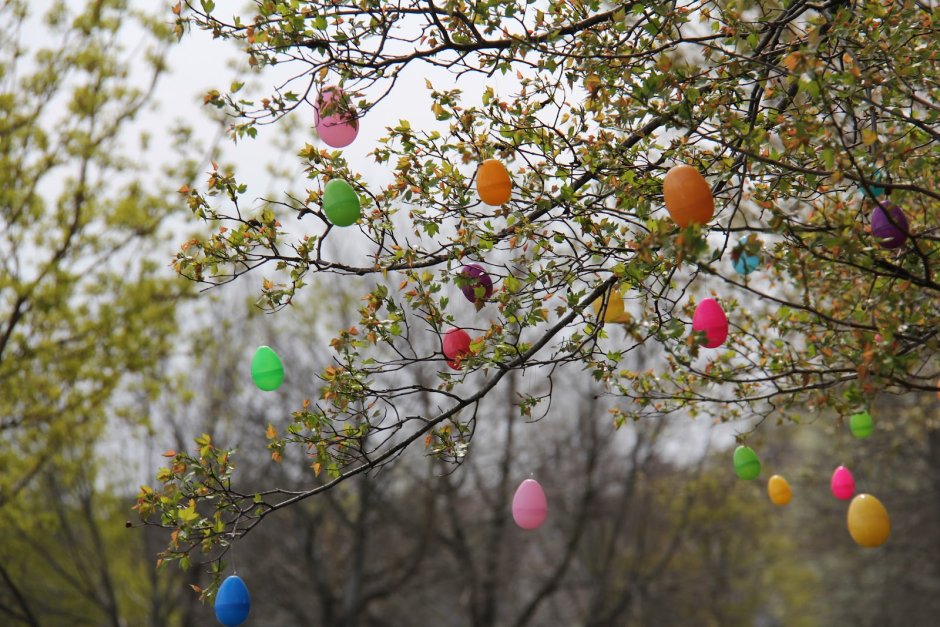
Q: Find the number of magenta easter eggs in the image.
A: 2